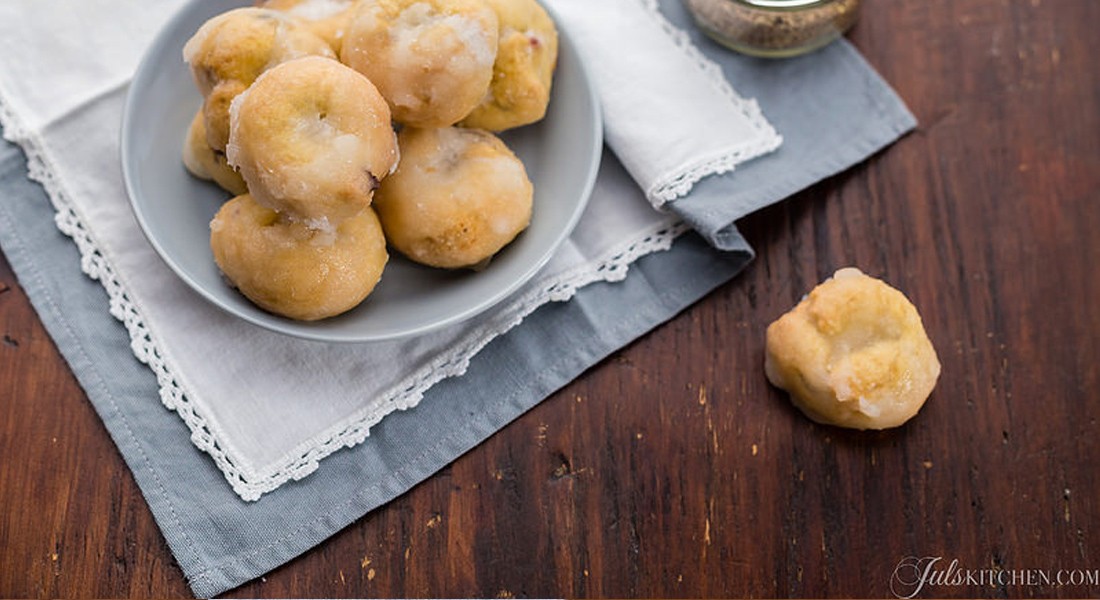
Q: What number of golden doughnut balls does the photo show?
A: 9